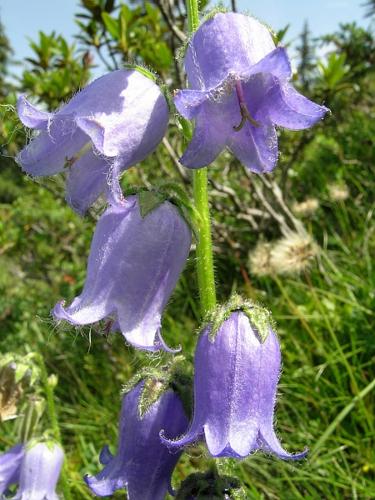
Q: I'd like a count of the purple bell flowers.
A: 7